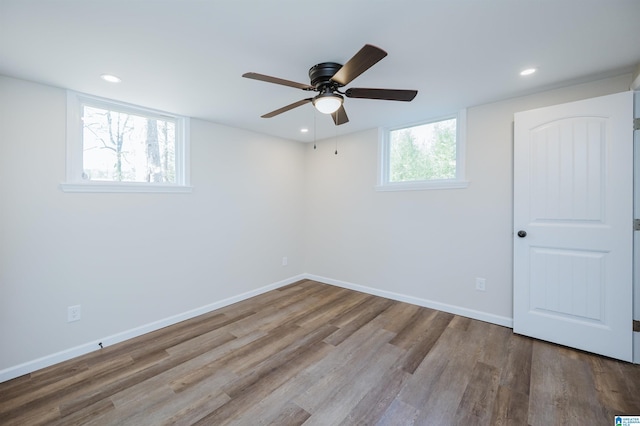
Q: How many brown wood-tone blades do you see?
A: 5